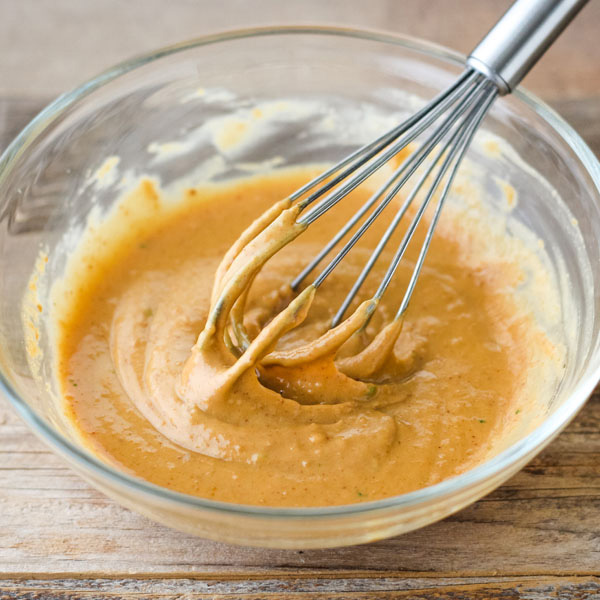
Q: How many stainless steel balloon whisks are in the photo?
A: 1